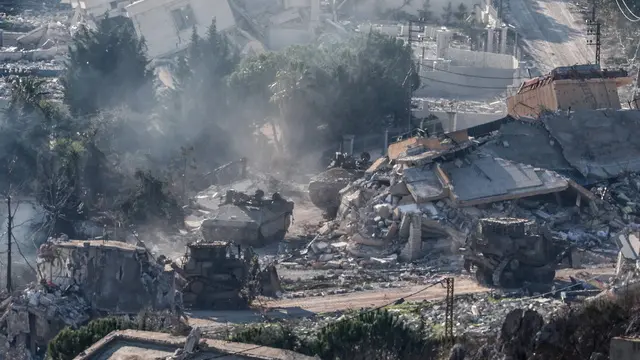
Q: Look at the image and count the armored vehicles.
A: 4